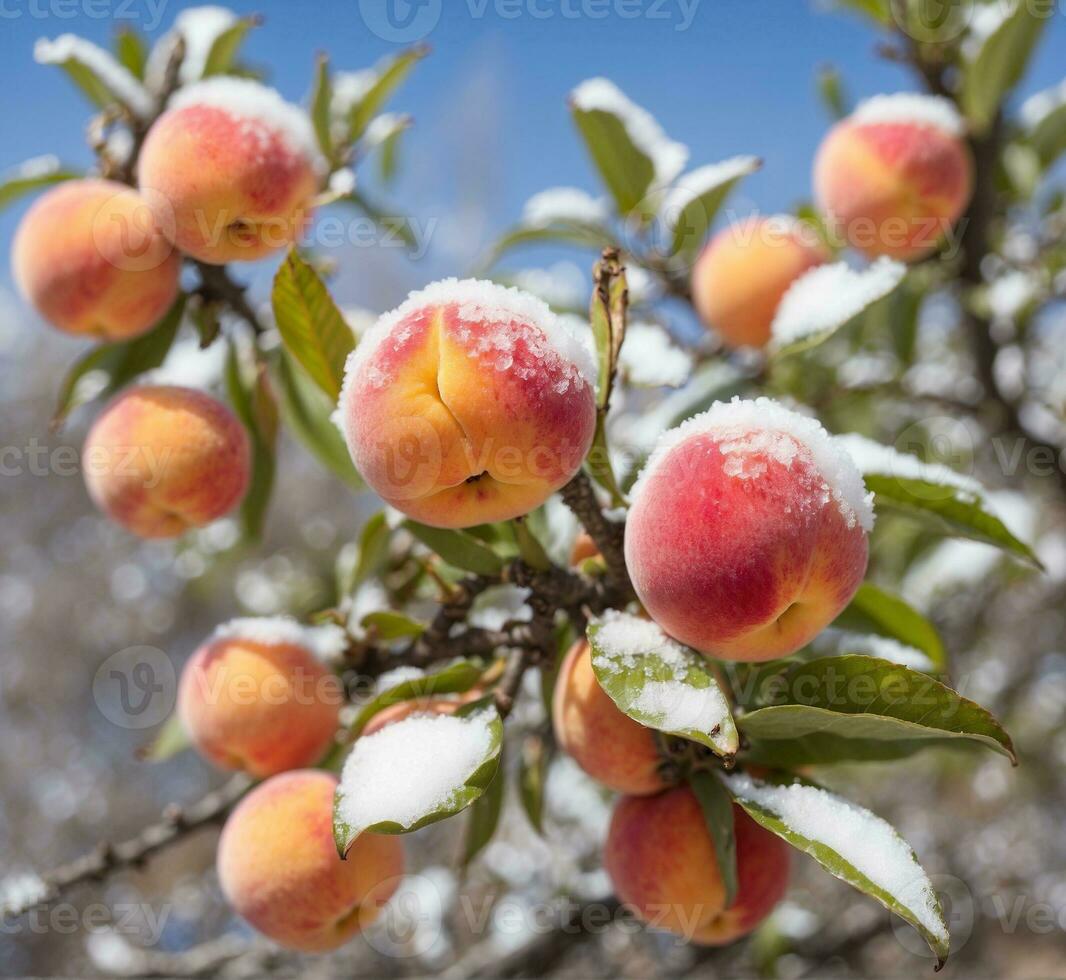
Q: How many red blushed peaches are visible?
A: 11